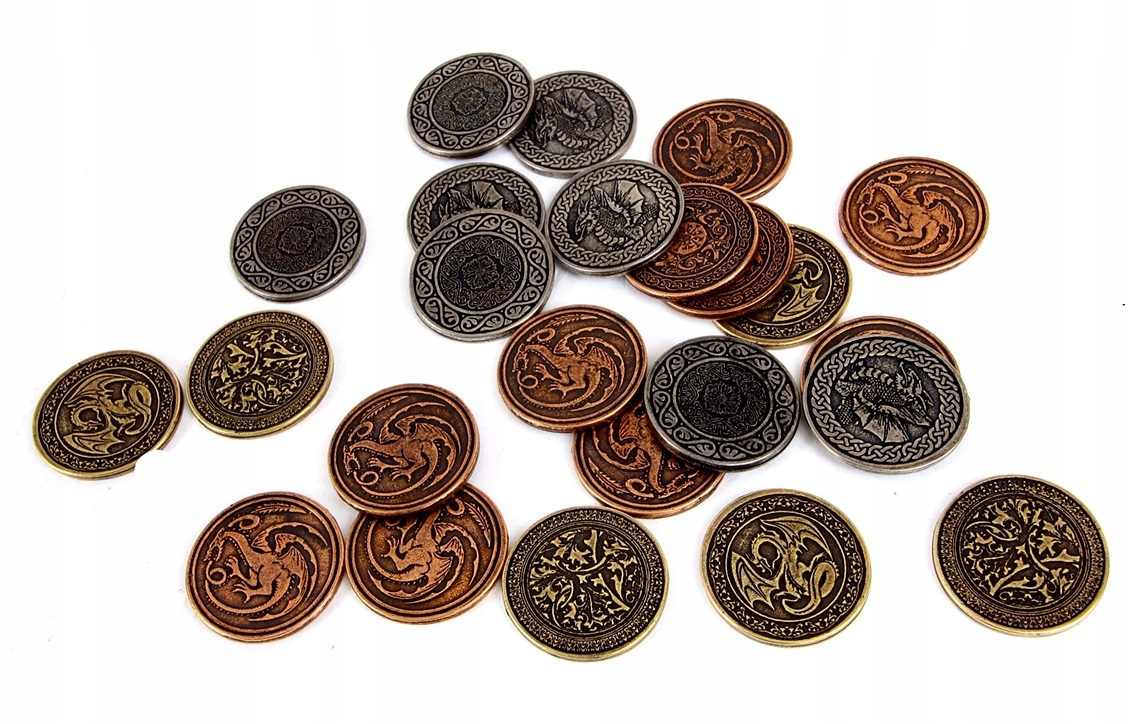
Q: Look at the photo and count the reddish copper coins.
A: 10